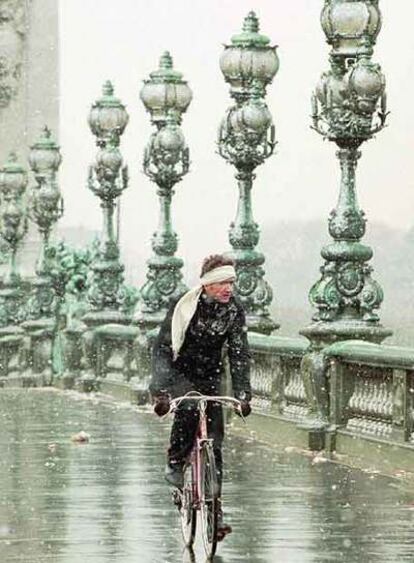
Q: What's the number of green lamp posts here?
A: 6